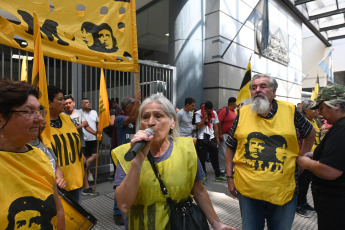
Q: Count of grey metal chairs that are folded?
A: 0